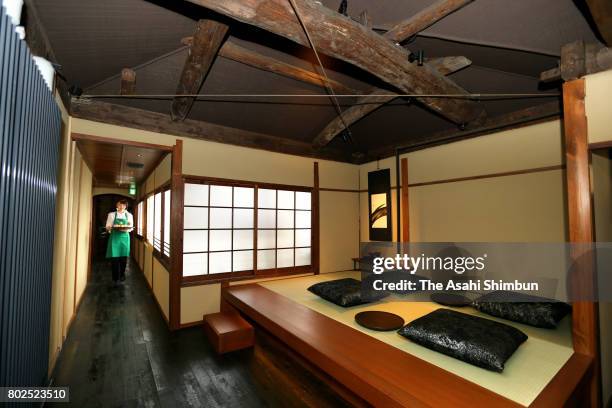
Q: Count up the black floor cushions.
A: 4